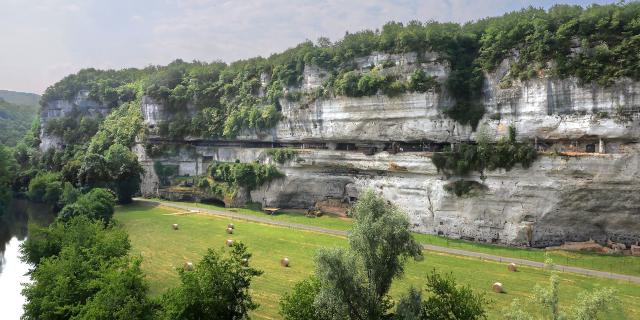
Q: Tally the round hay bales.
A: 9